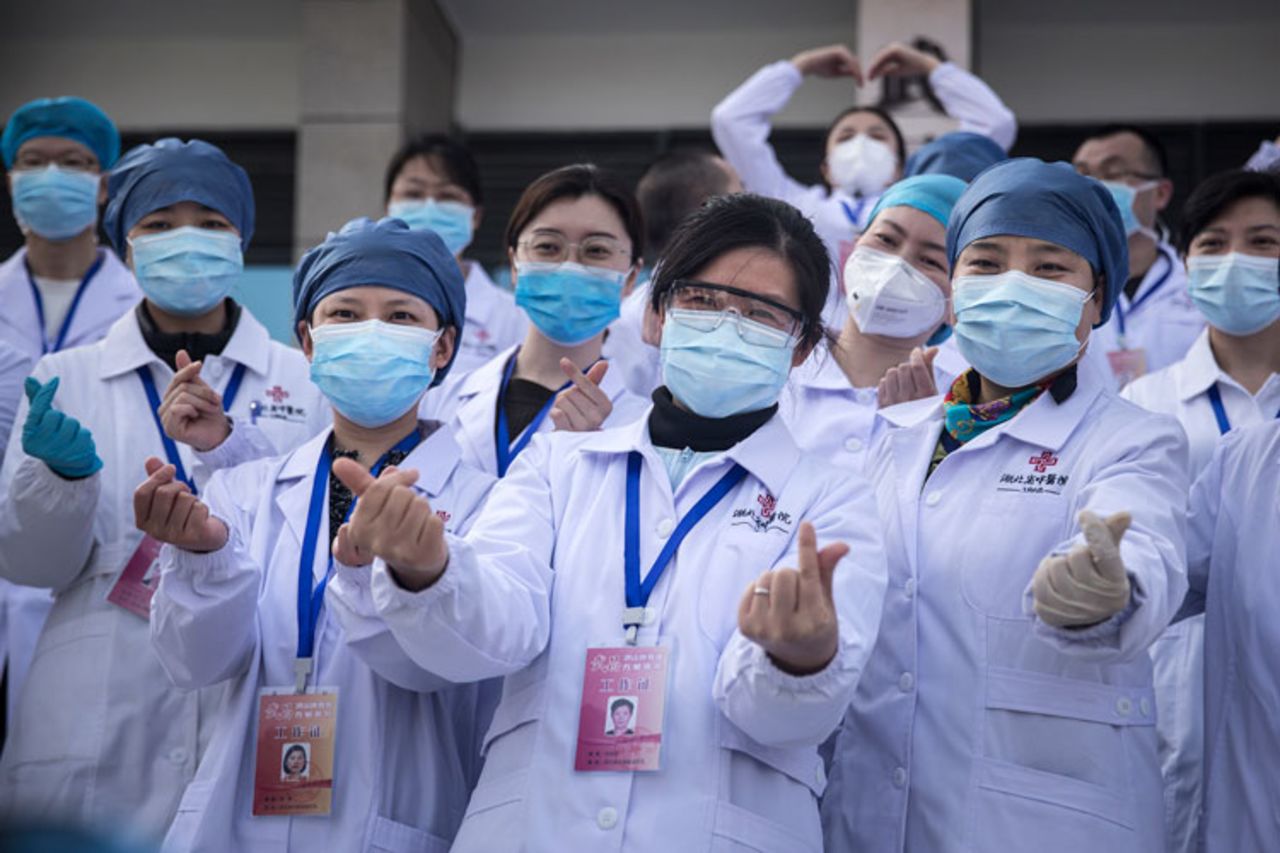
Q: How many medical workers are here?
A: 13